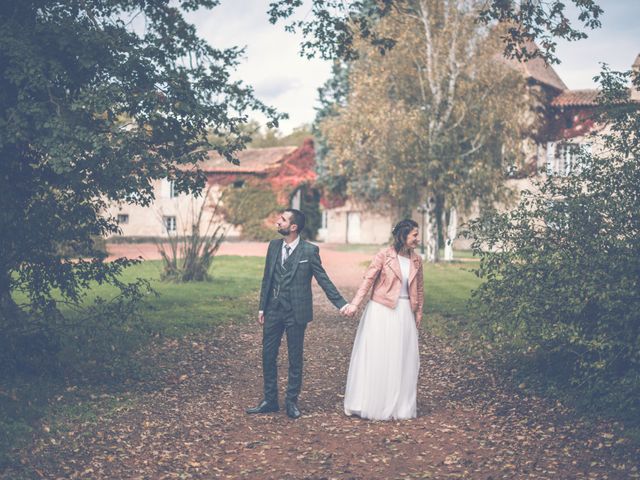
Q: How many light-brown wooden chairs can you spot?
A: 0